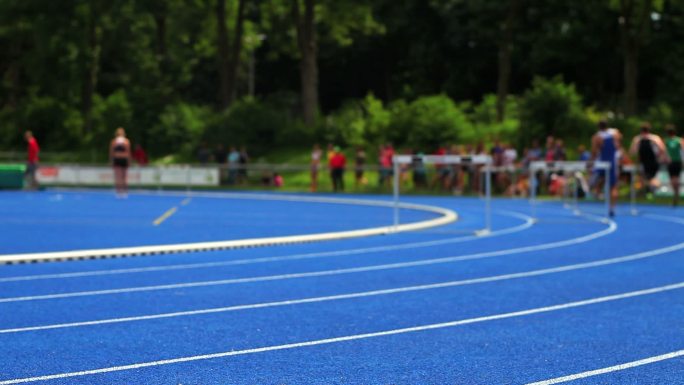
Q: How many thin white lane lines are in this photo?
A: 5